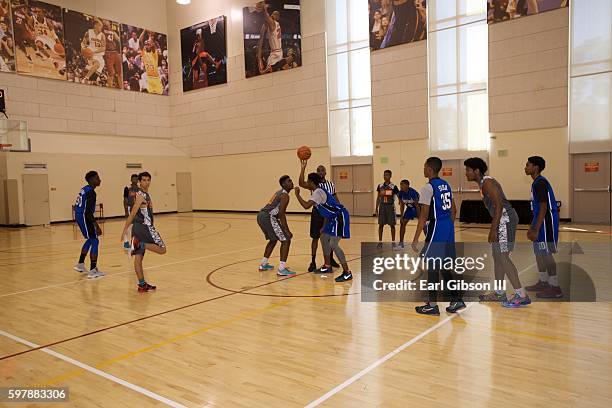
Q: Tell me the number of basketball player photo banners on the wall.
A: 8